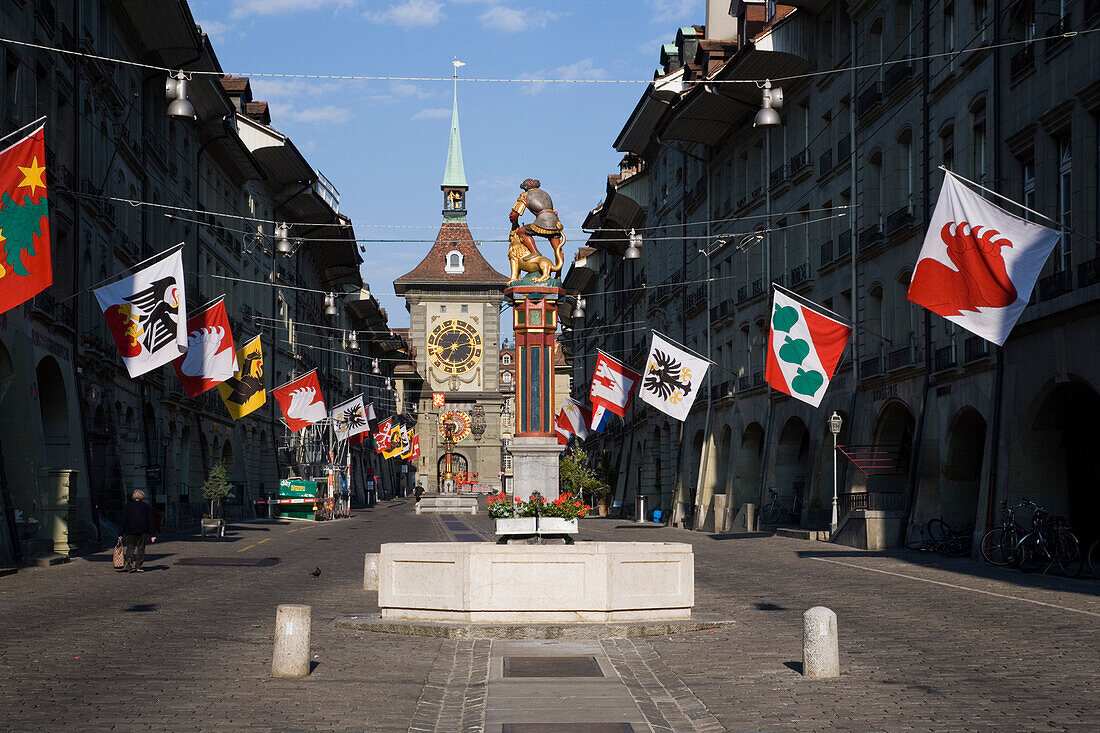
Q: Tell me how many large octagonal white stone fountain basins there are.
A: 1